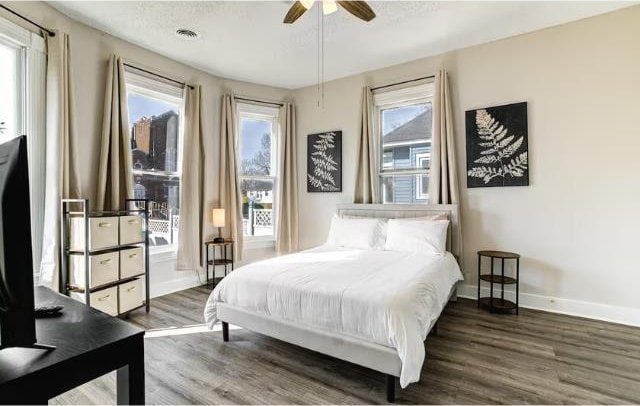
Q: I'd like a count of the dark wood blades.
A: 2